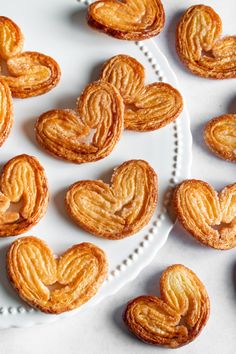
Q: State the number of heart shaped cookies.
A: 12